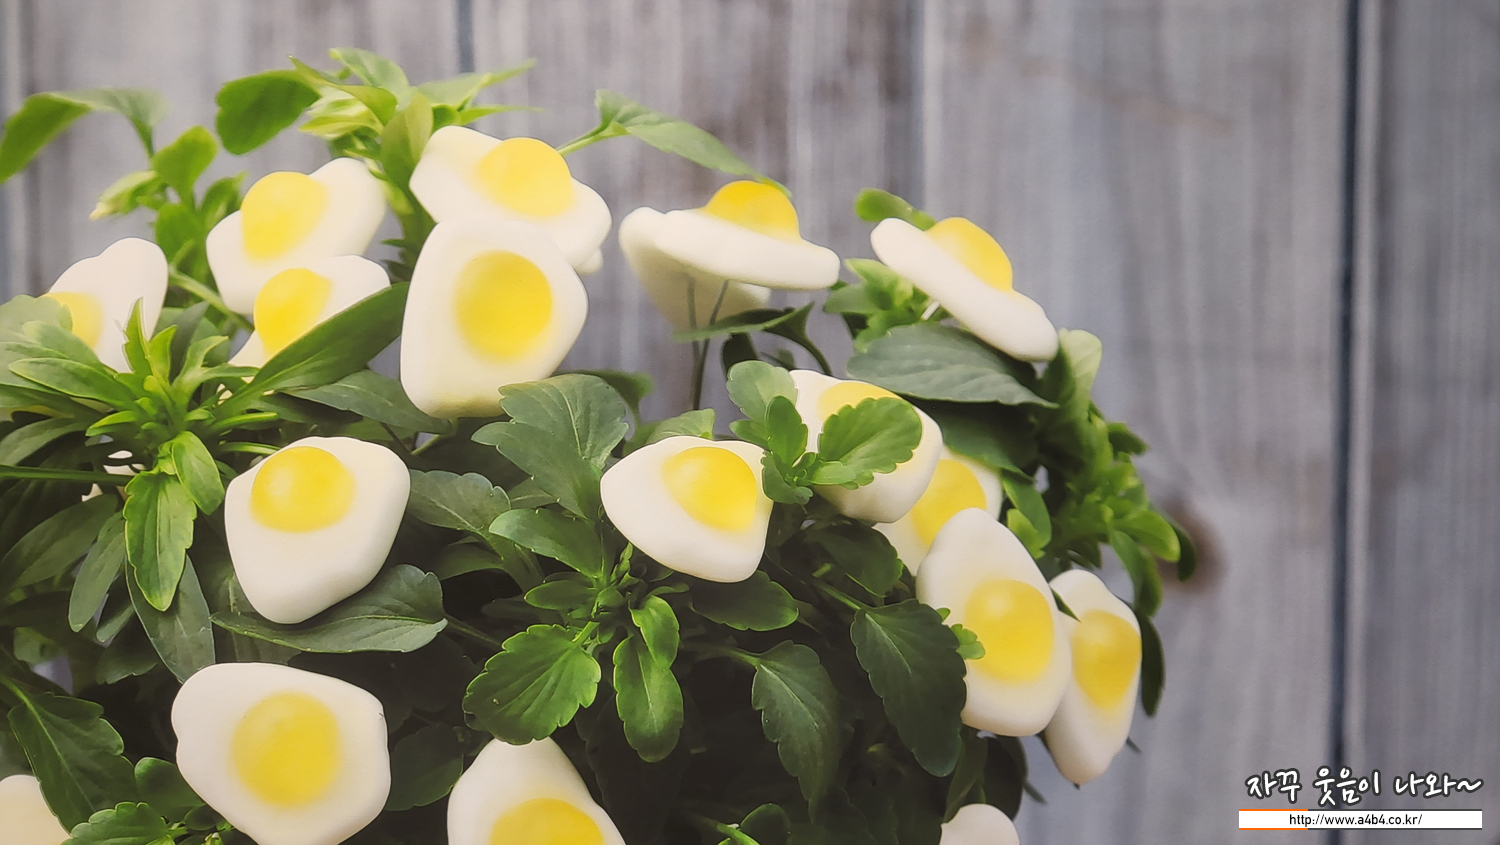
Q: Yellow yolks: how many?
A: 15